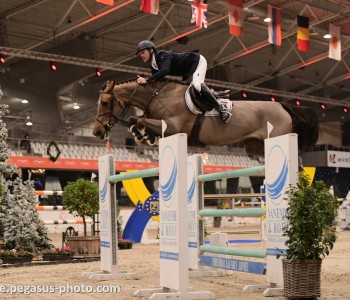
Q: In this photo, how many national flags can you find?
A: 7